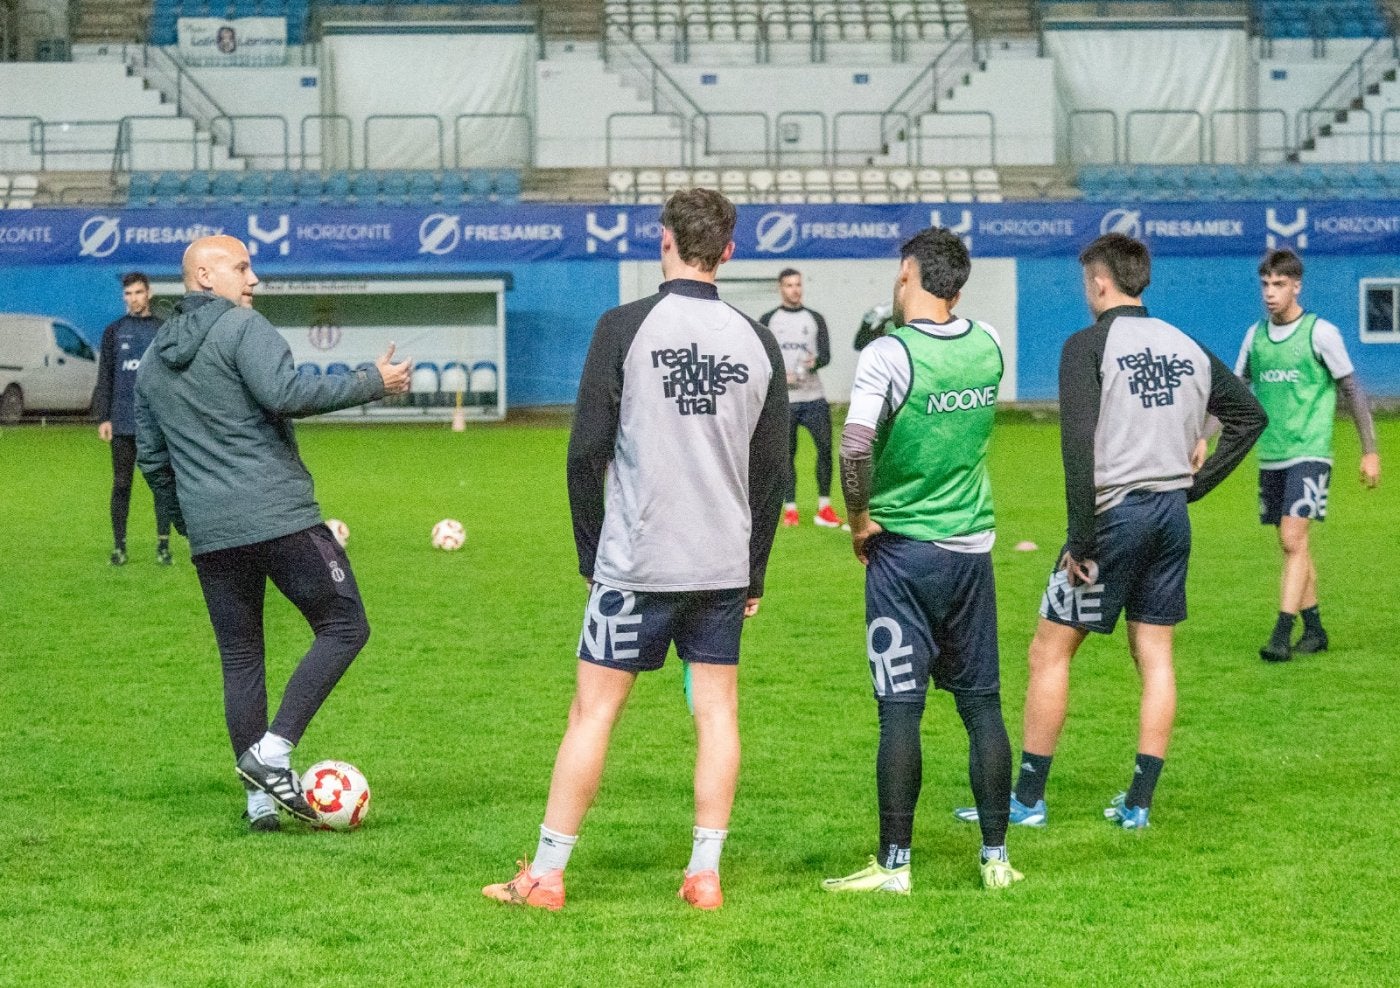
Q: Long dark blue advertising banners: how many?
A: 1